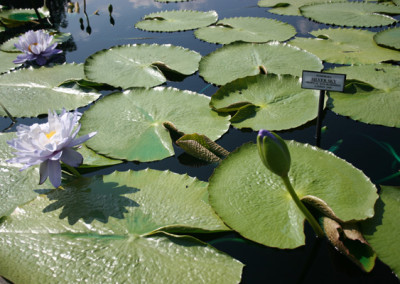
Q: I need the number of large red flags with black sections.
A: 0